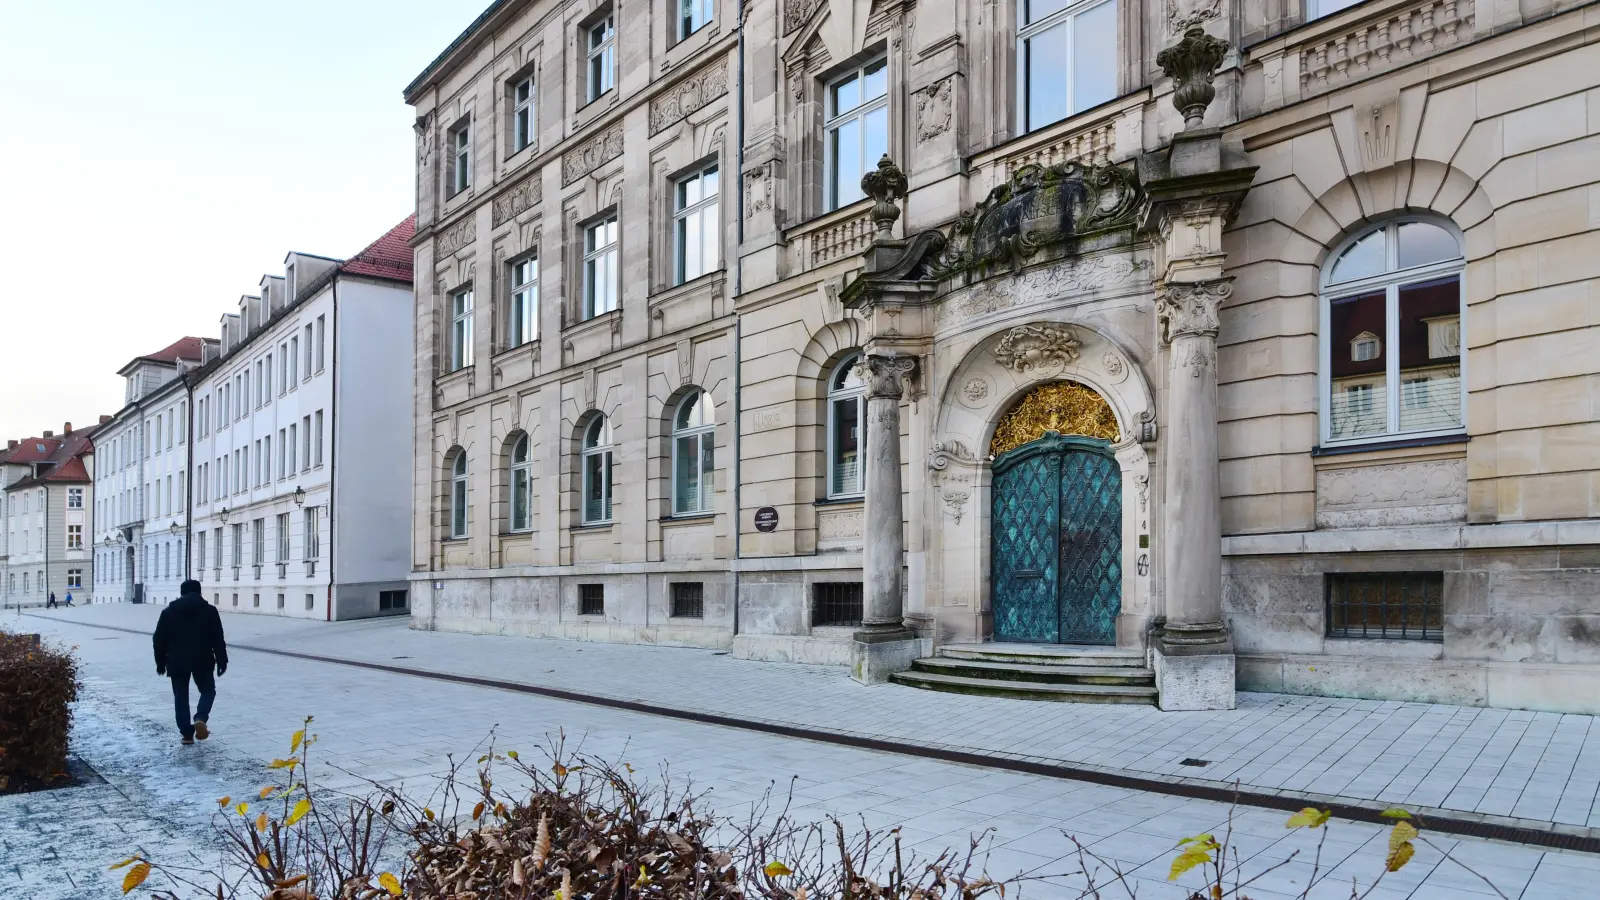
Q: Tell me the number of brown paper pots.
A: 0